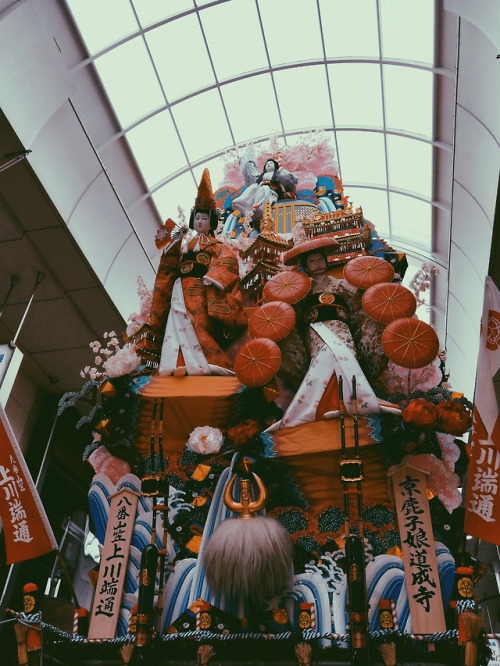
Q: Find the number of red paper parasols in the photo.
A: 6